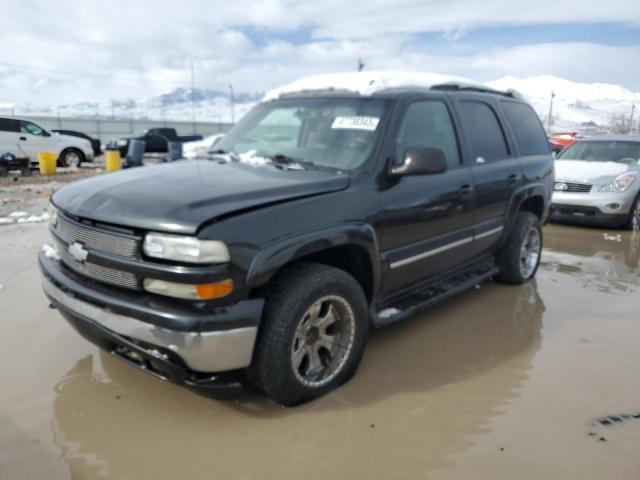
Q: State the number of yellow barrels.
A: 2